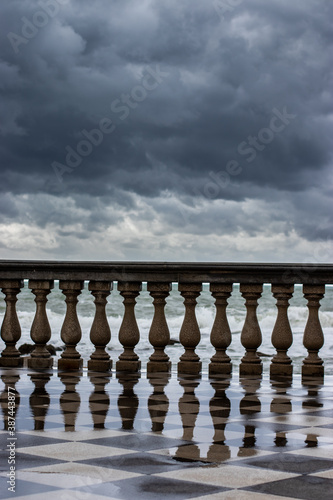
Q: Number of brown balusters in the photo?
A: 11